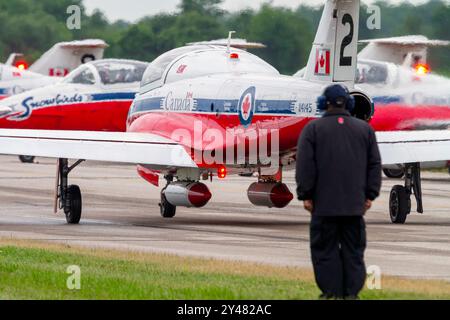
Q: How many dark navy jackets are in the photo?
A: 1